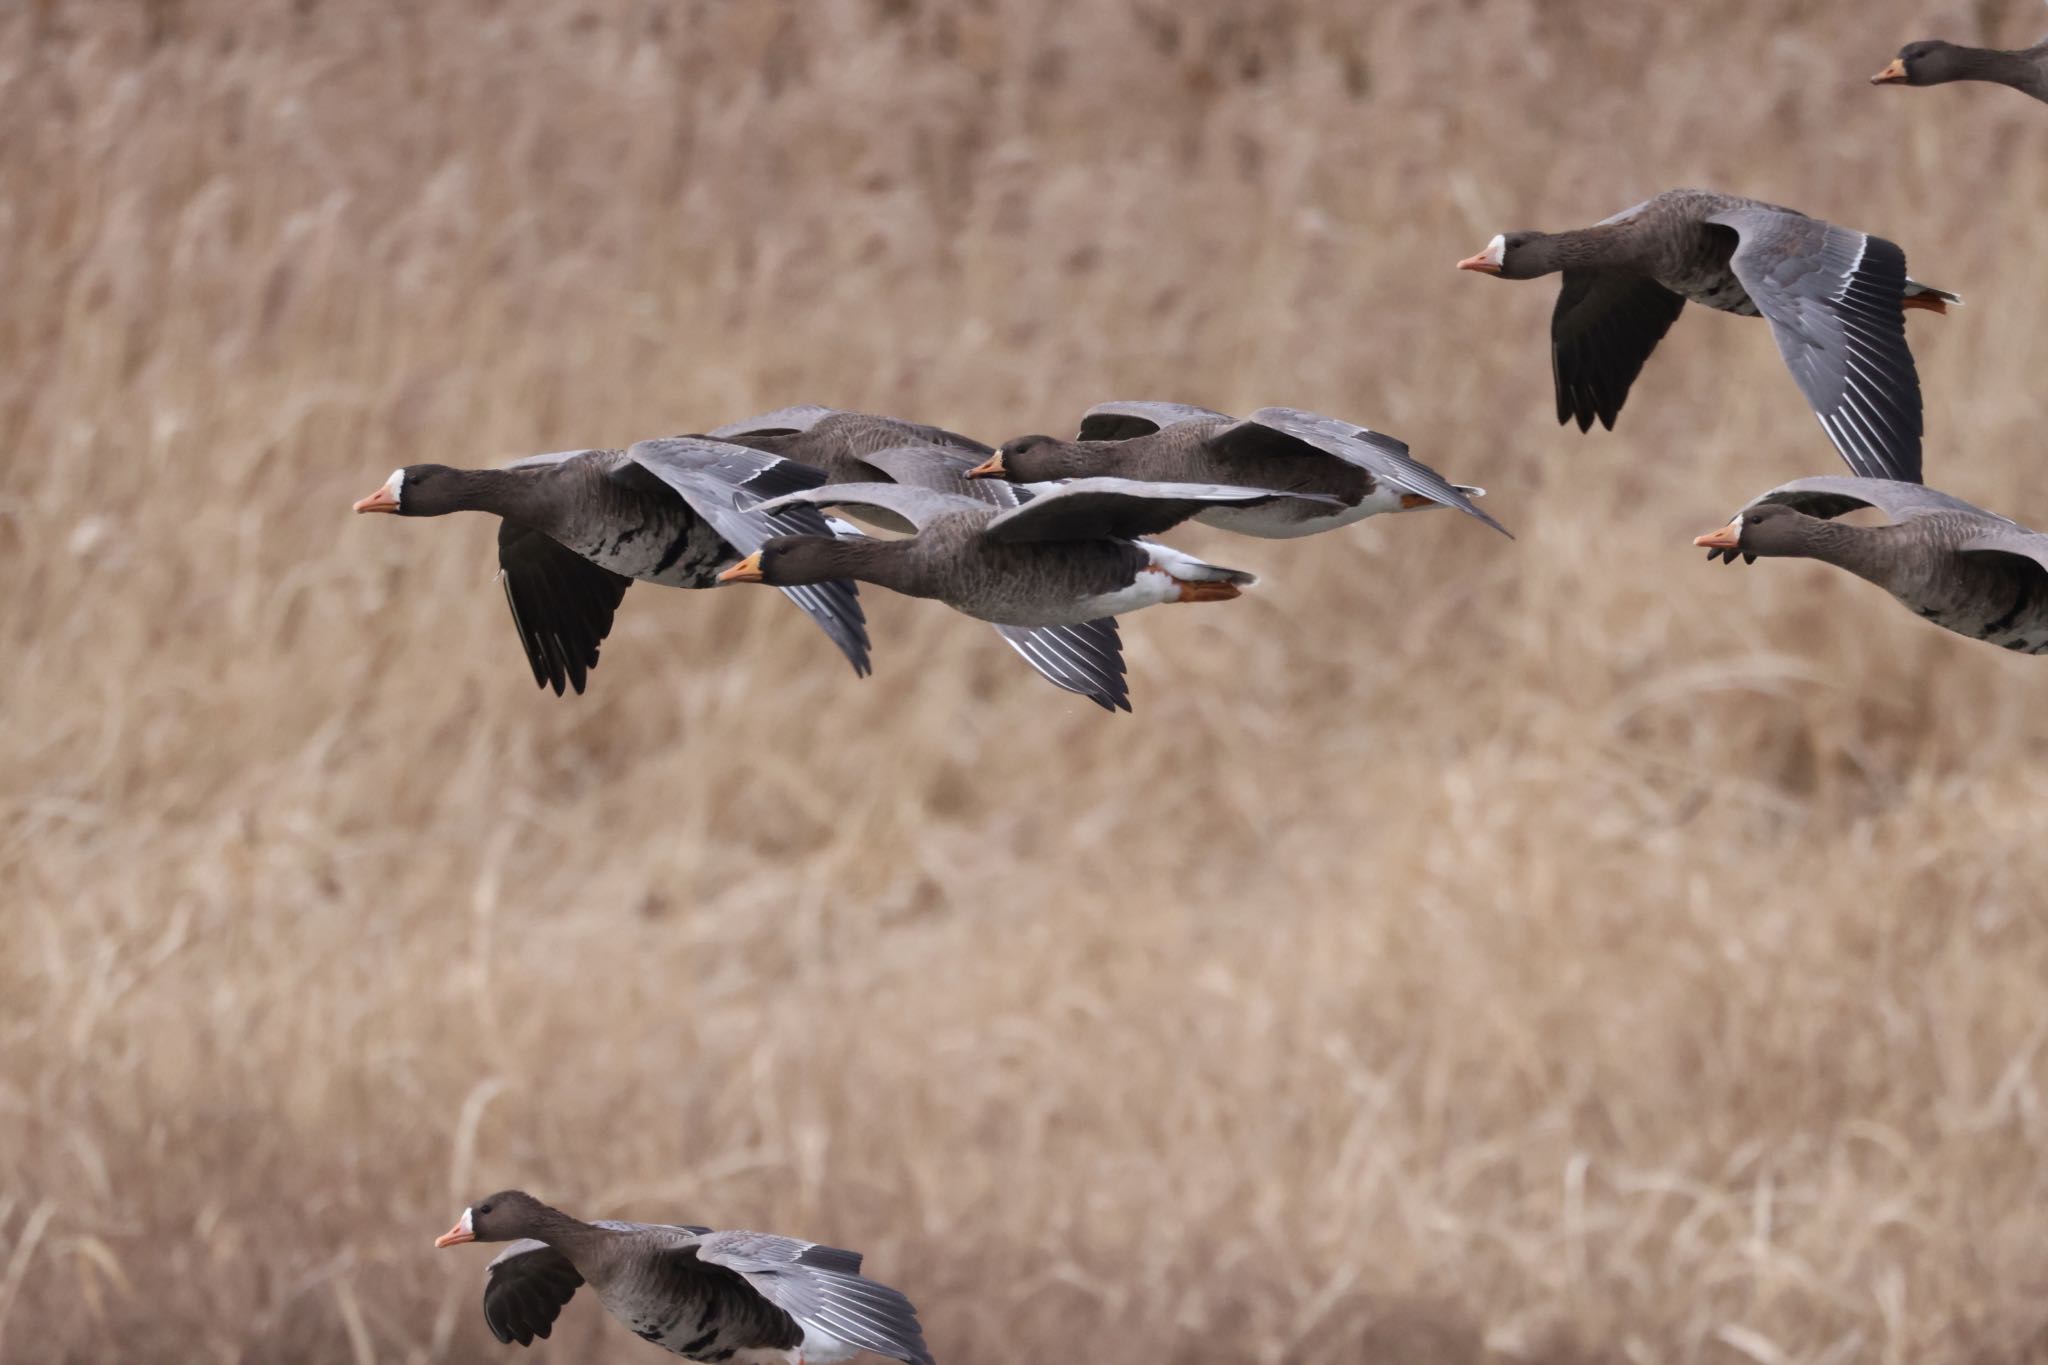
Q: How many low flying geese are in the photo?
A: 8